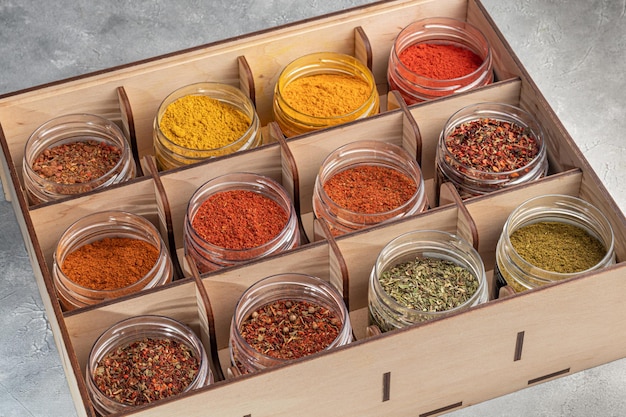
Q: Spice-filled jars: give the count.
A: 12